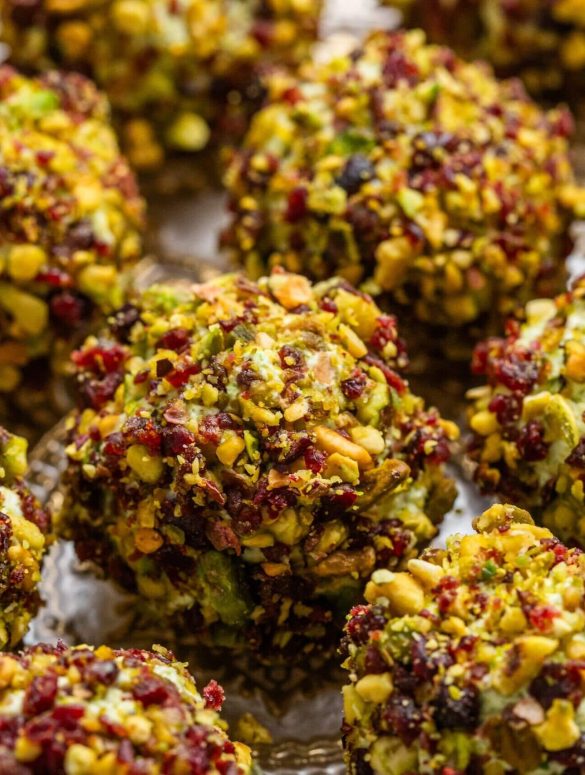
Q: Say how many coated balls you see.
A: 9